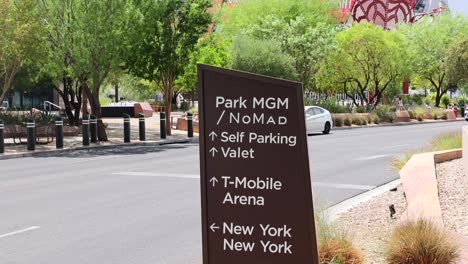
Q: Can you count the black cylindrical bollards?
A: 9